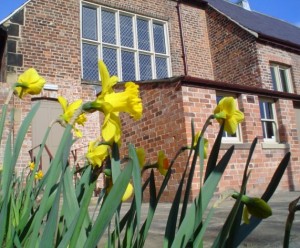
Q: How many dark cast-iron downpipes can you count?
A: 1